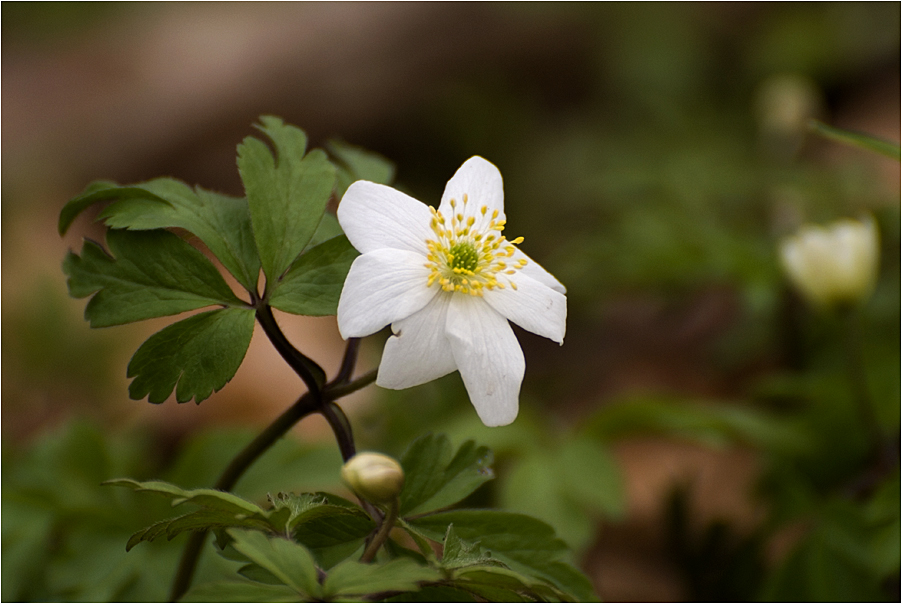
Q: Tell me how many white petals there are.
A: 7